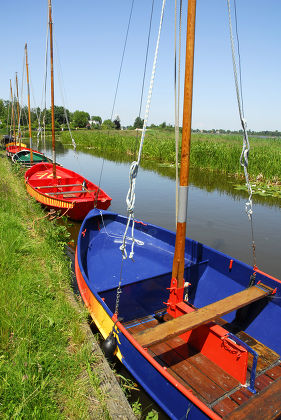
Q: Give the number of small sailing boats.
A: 5